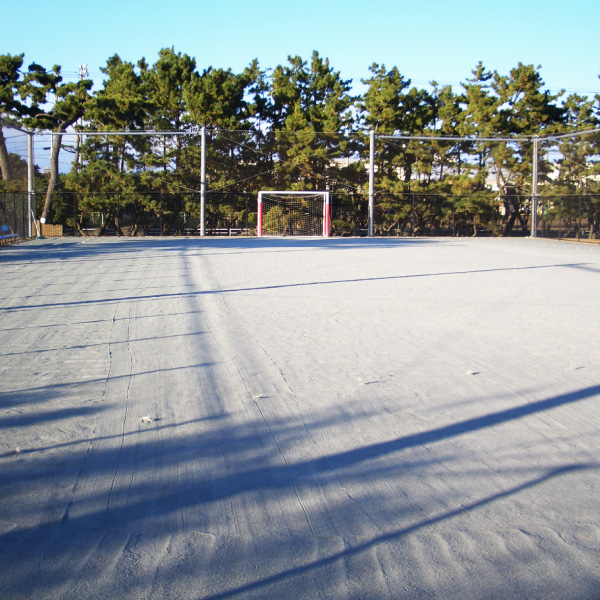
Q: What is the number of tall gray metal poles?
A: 4